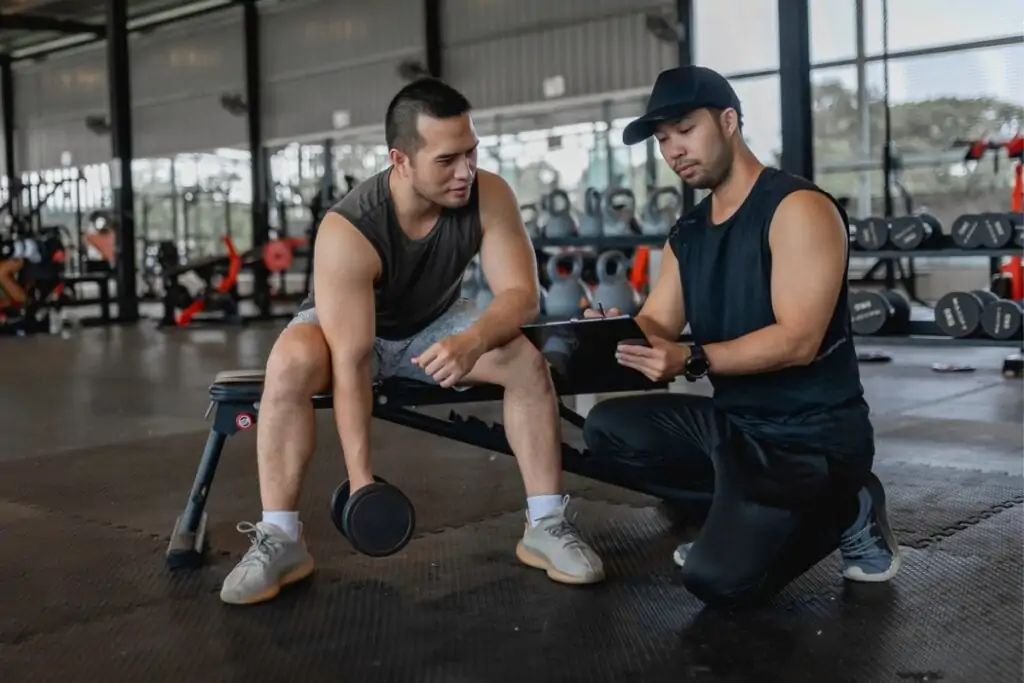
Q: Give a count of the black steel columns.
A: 6